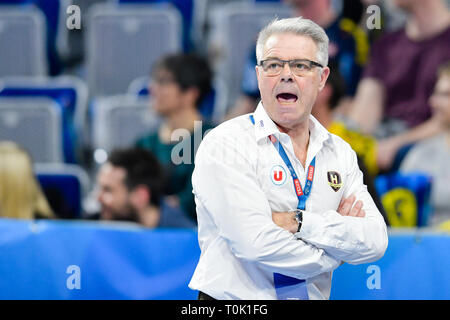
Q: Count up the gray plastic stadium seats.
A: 5